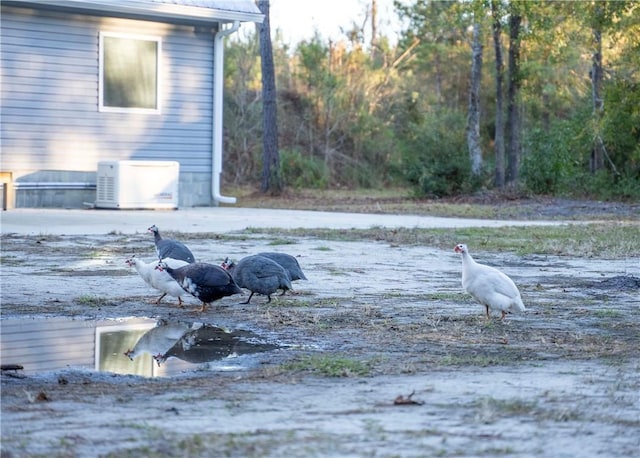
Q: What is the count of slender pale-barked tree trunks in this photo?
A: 1